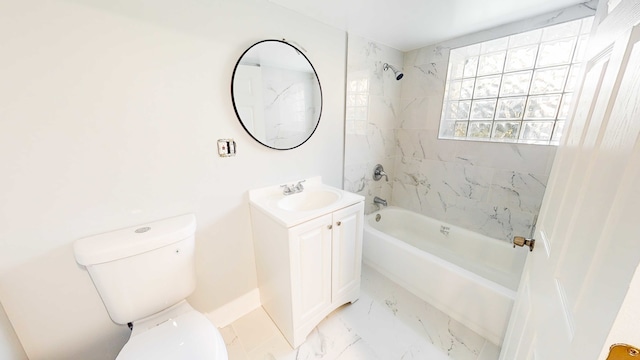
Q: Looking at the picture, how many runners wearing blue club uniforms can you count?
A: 0